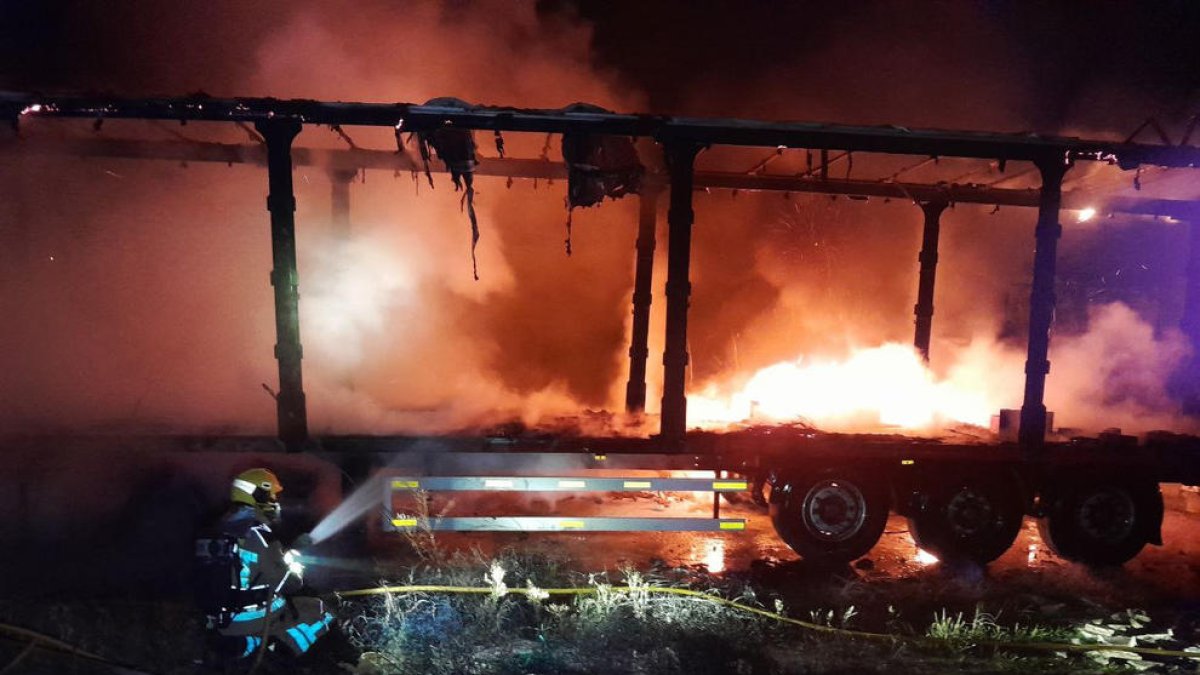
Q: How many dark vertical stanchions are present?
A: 5